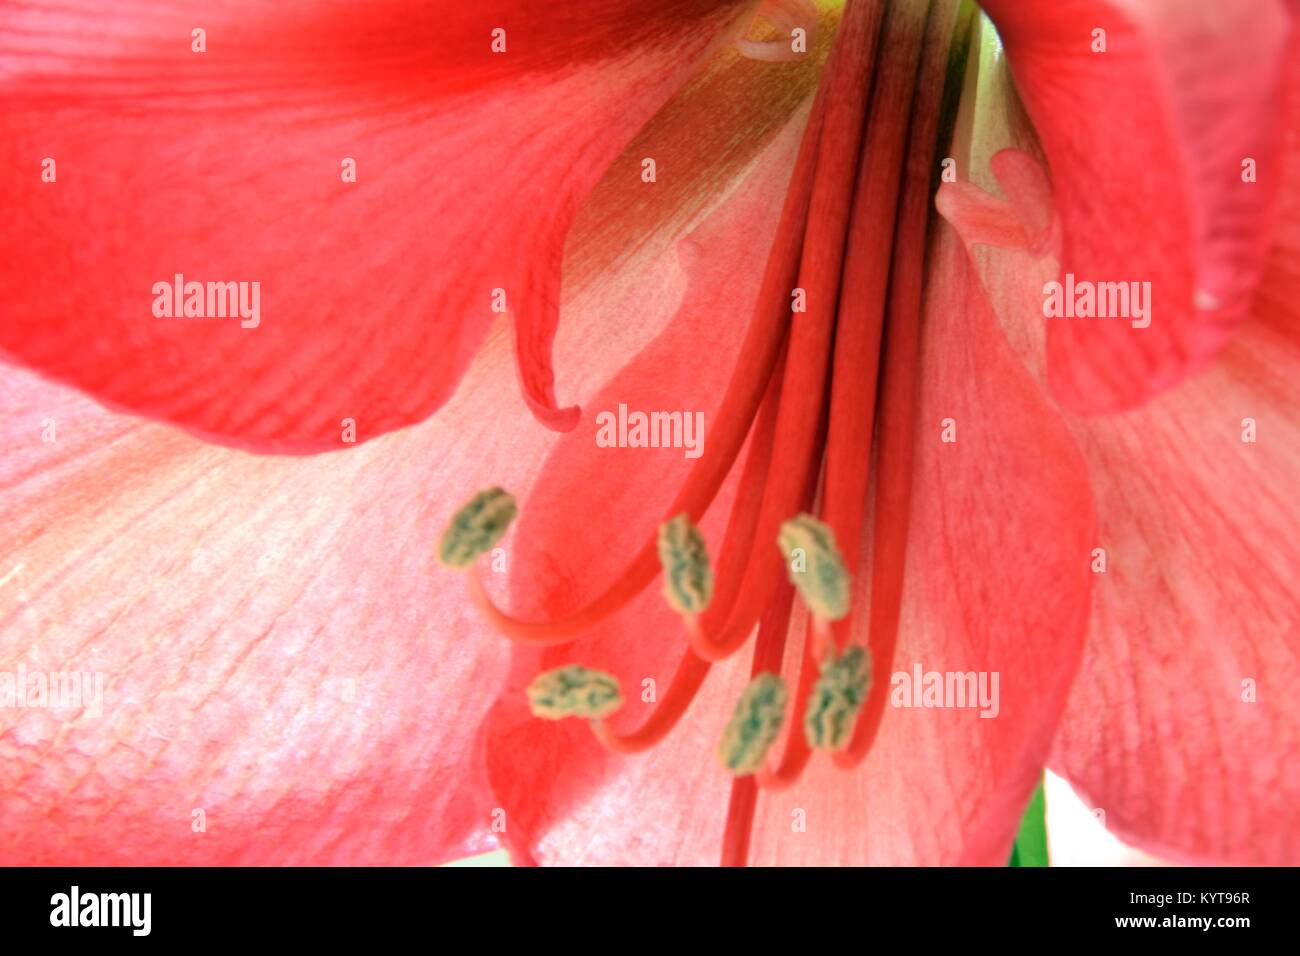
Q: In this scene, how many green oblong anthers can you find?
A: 6